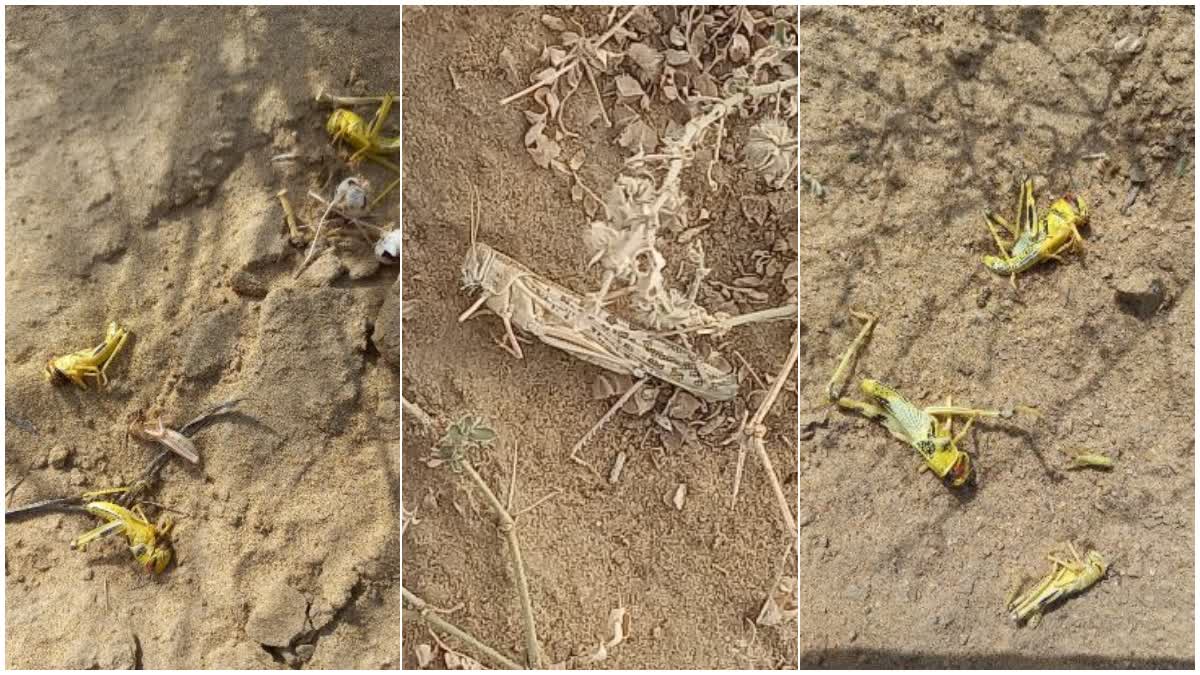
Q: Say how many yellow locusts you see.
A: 6